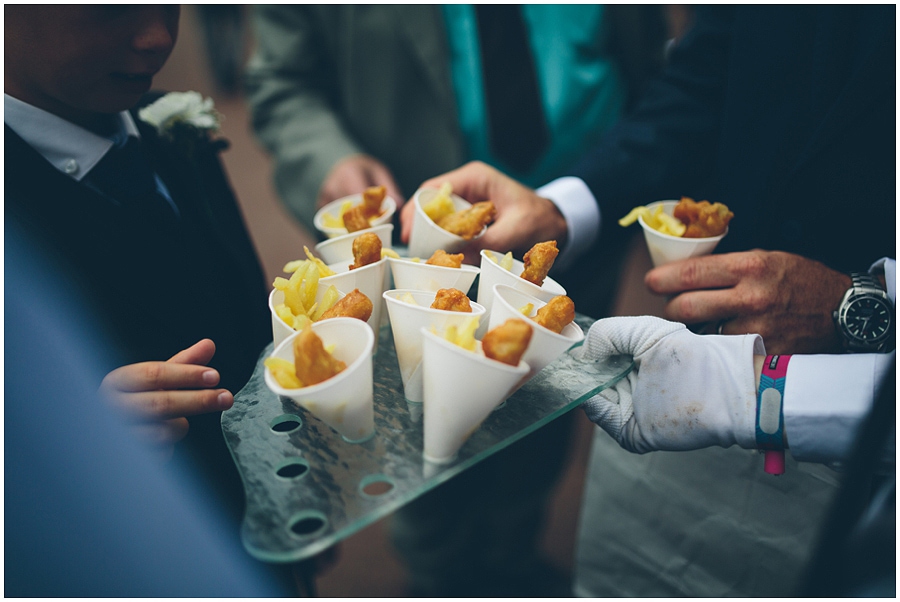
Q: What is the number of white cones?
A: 12